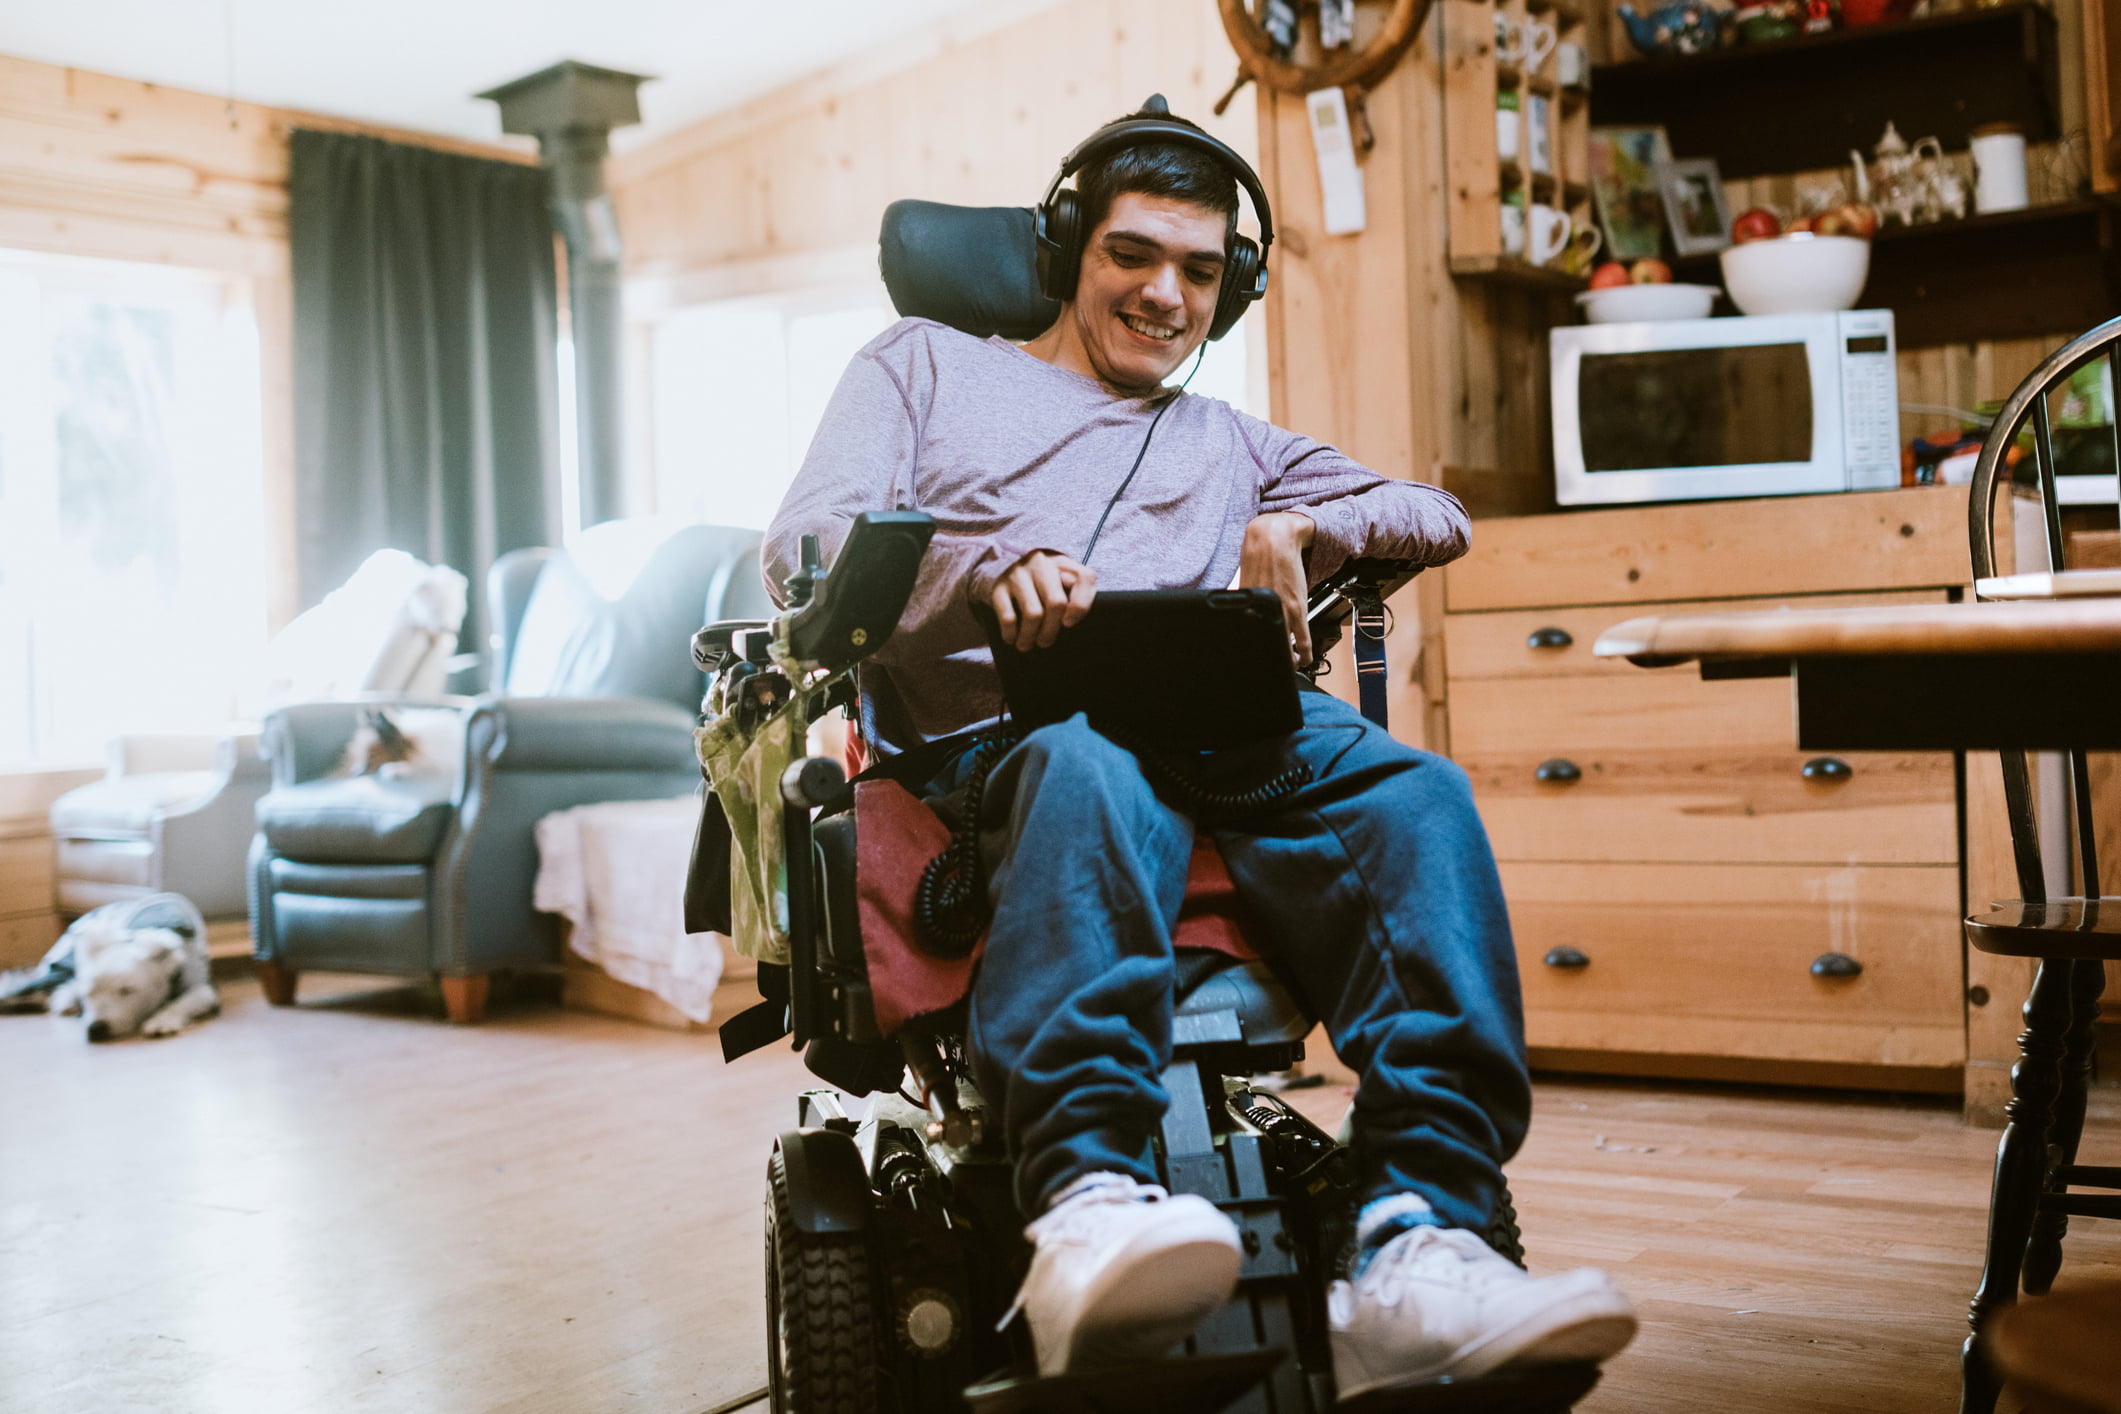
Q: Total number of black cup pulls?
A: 5